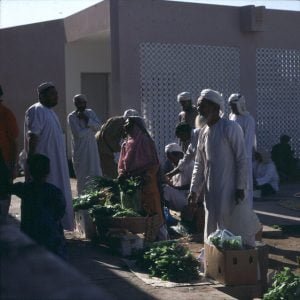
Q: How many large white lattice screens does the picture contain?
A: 2